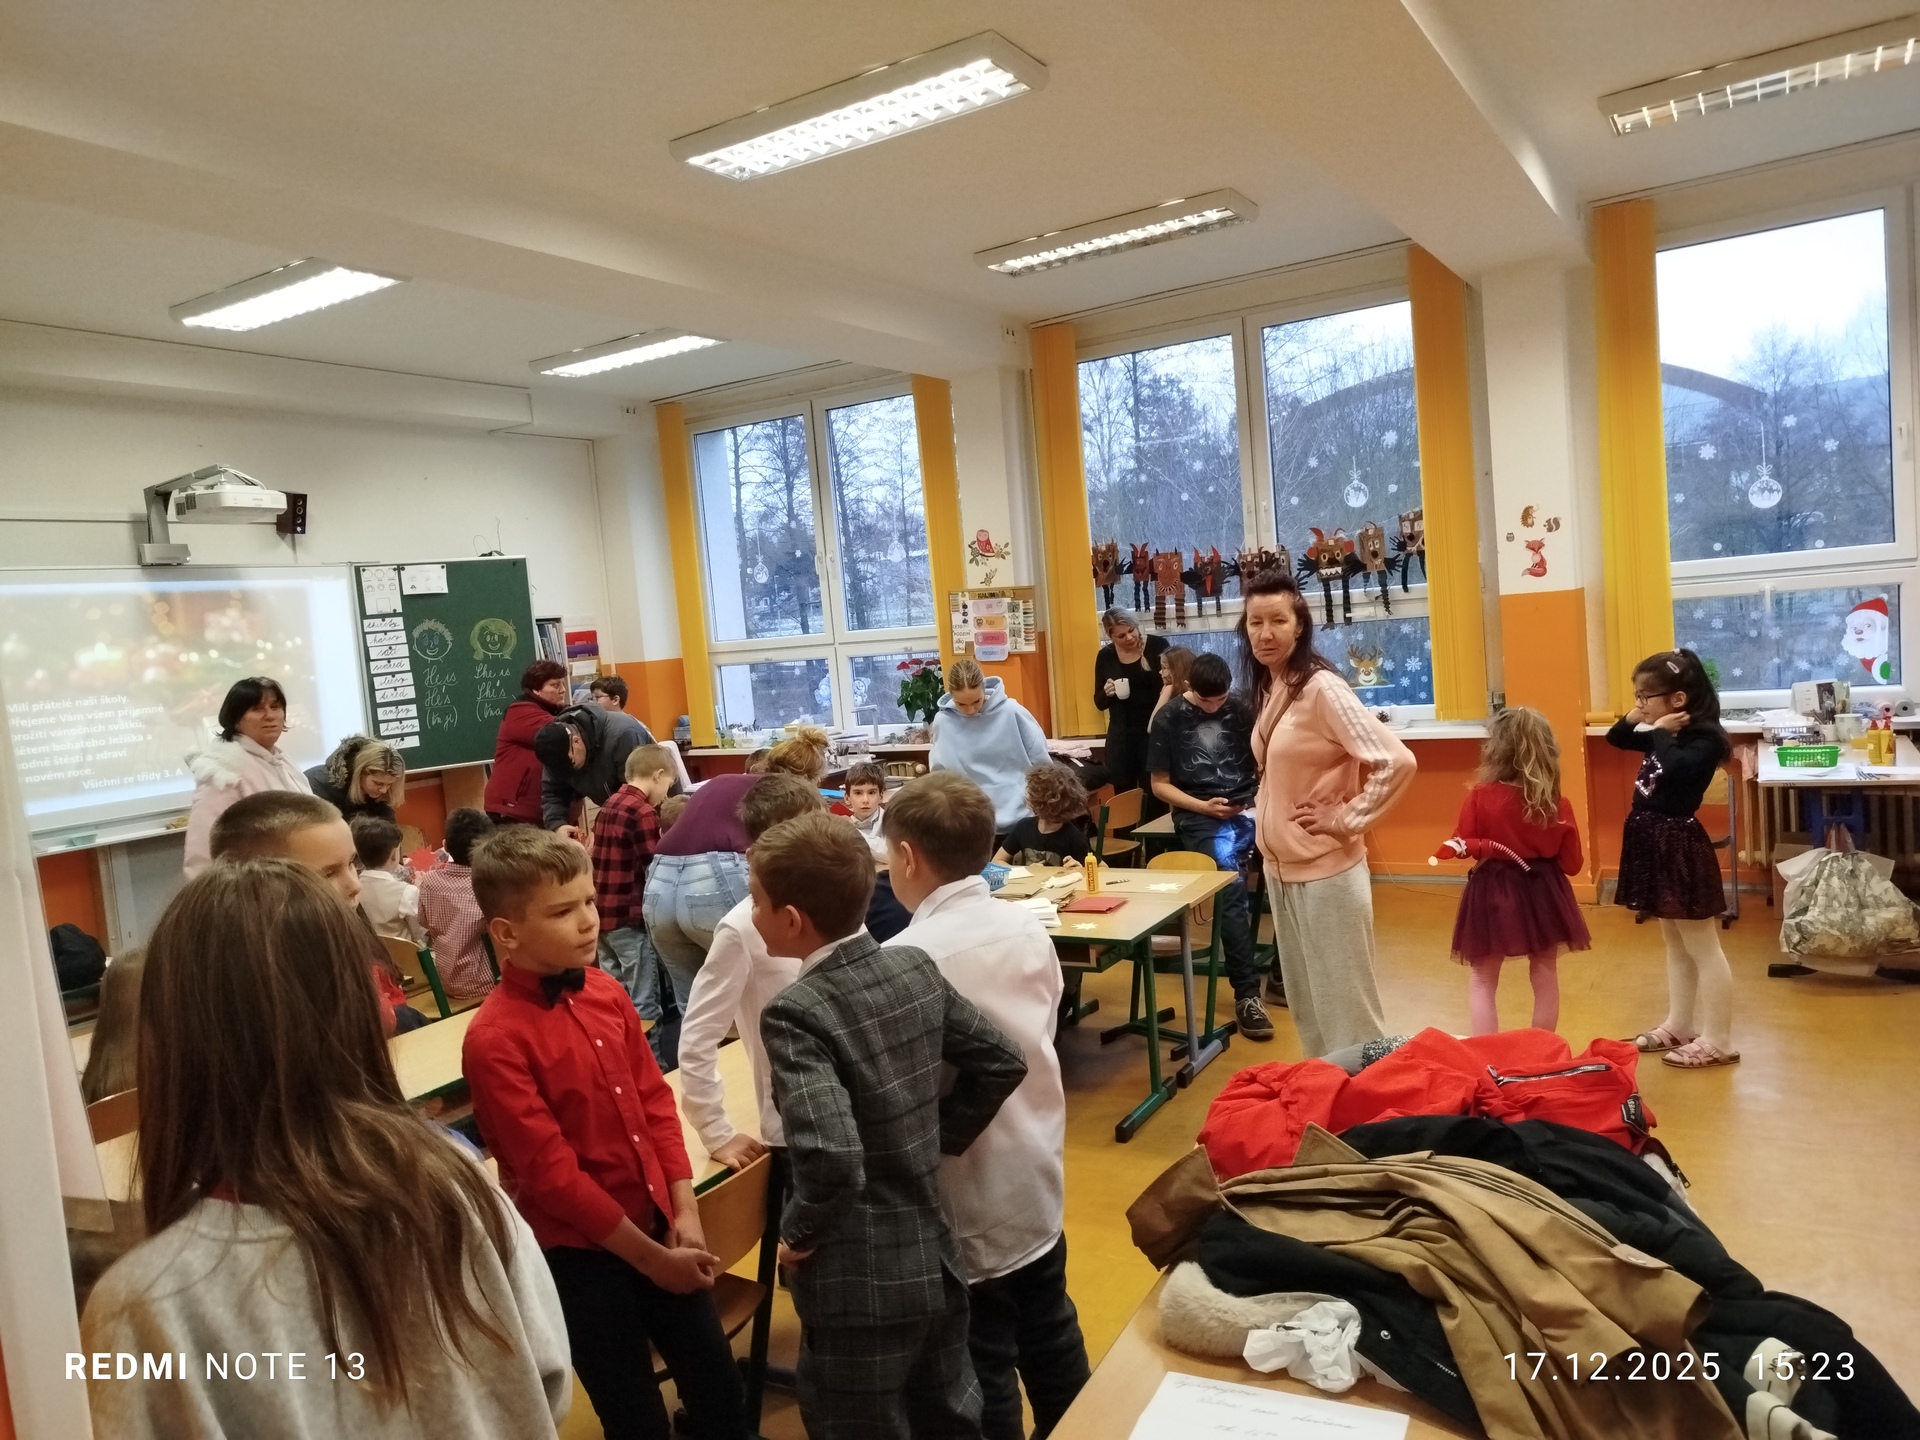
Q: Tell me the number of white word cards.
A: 9